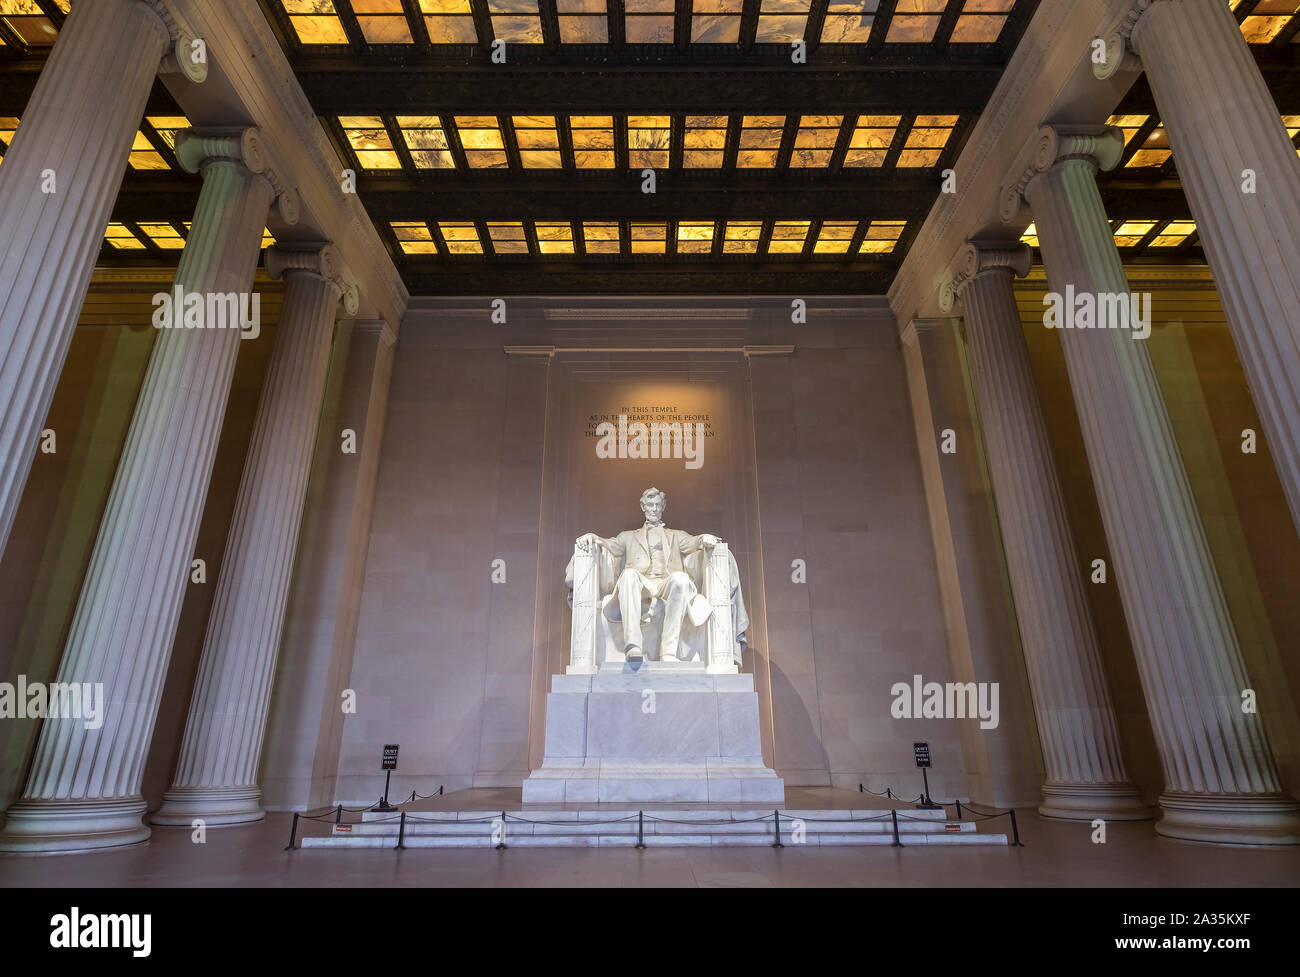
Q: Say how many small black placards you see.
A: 2